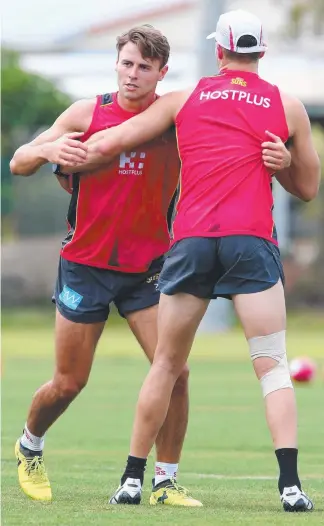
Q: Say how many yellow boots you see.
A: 2